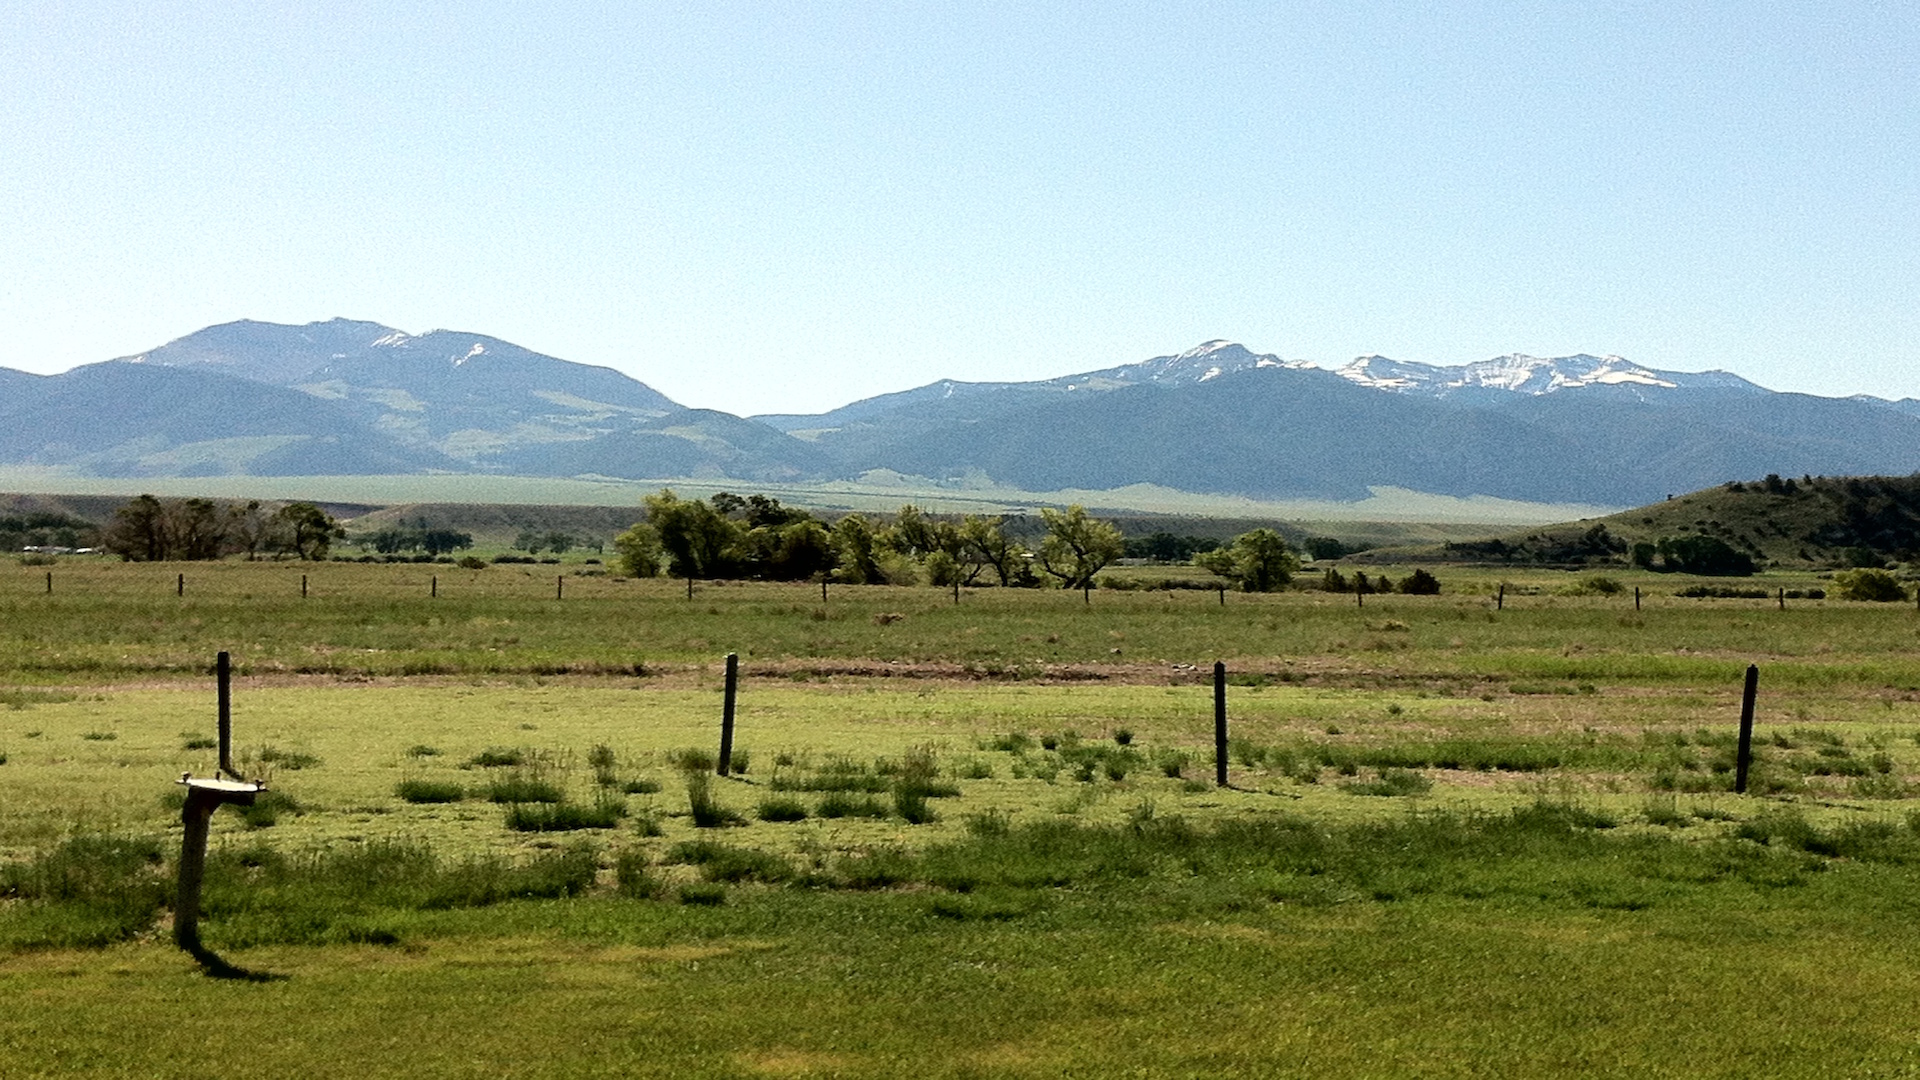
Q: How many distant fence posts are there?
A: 15